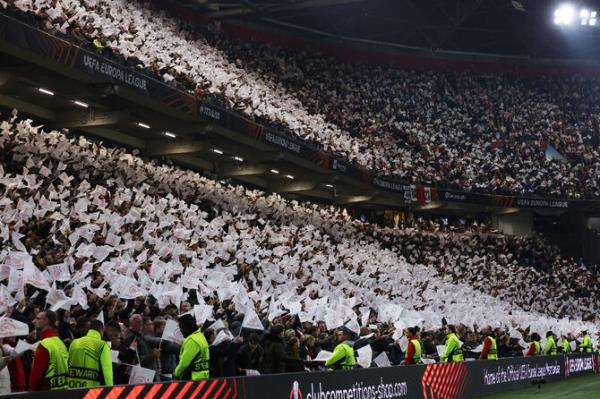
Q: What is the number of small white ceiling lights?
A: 9